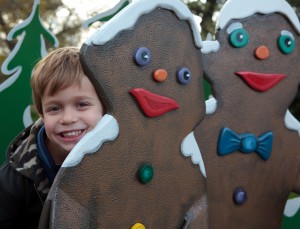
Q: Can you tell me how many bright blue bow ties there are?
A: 1